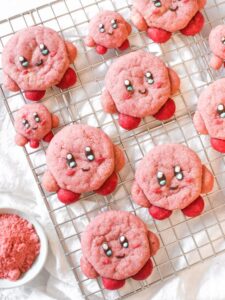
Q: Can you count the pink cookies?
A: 10